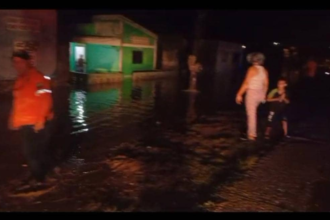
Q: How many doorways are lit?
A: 1